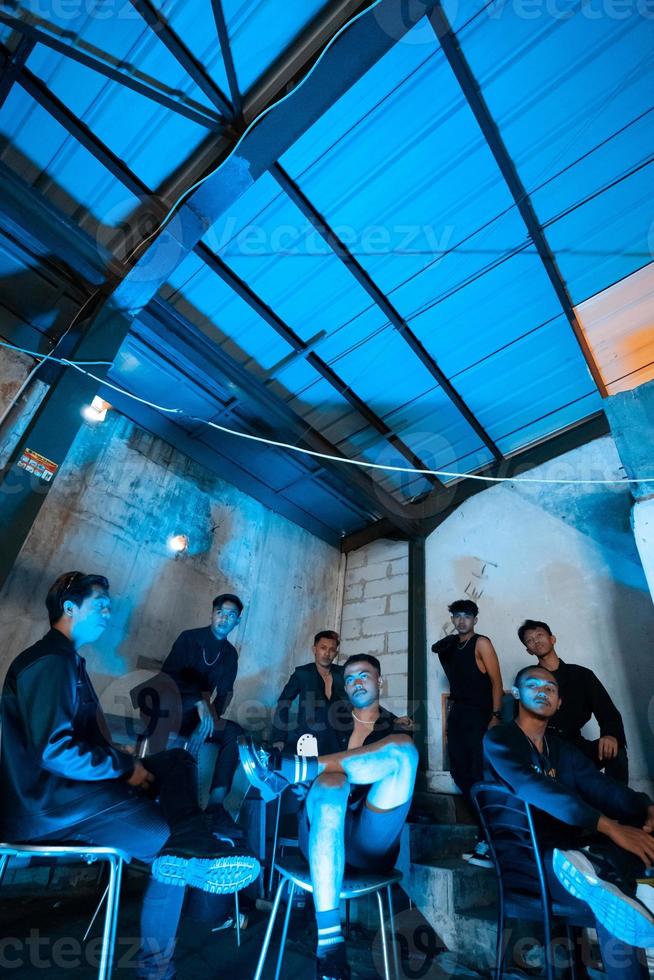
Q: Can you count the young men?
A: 7